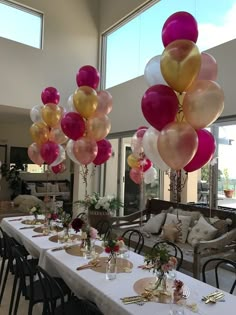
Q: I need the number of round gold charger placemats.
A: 6